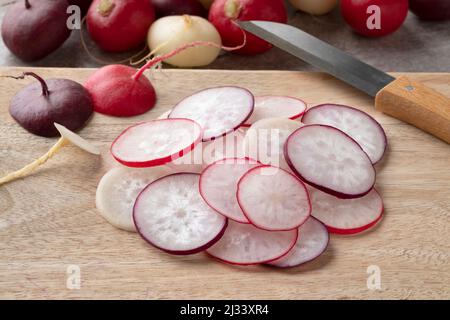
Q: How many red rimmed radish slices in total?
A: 6